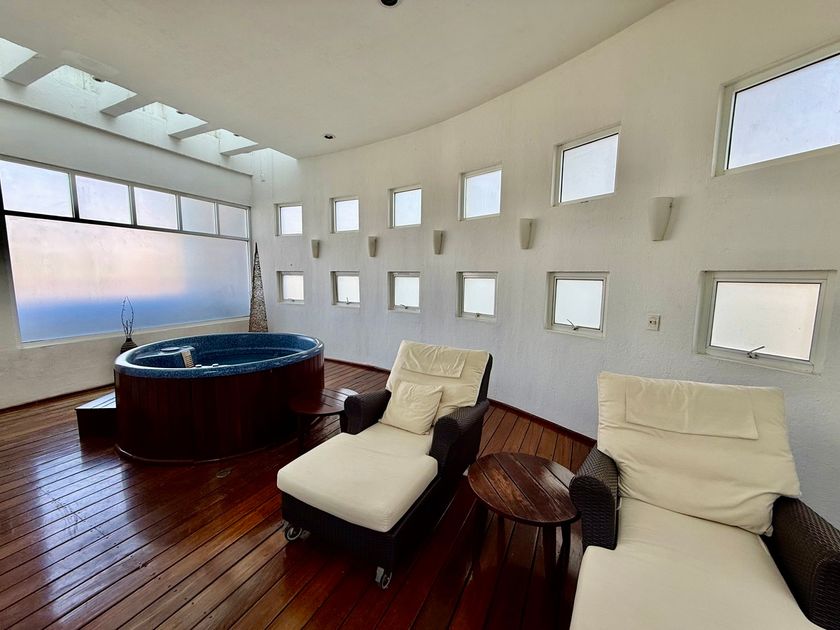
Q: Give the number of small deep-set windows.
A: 12